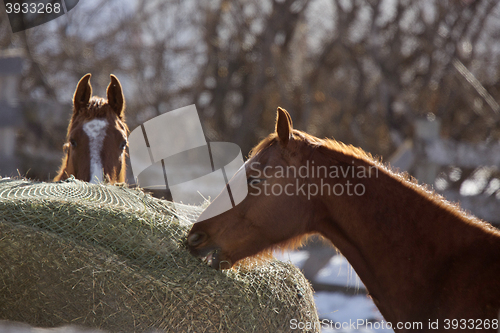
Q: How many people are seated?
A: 0